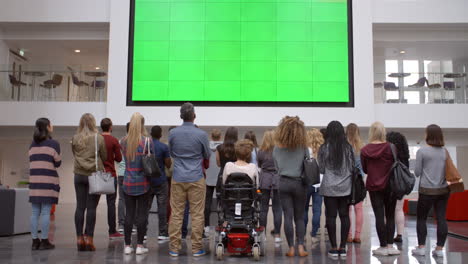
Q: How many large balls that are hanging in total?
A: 0